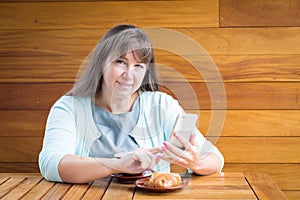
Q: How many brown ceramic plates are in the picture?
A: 2